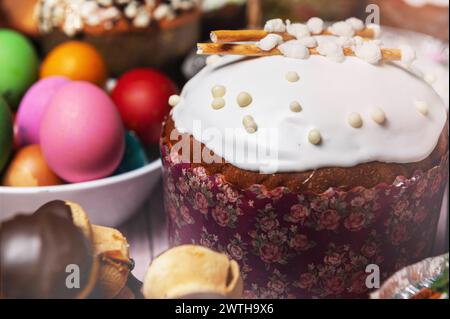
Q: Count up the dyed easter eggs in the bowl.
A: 8